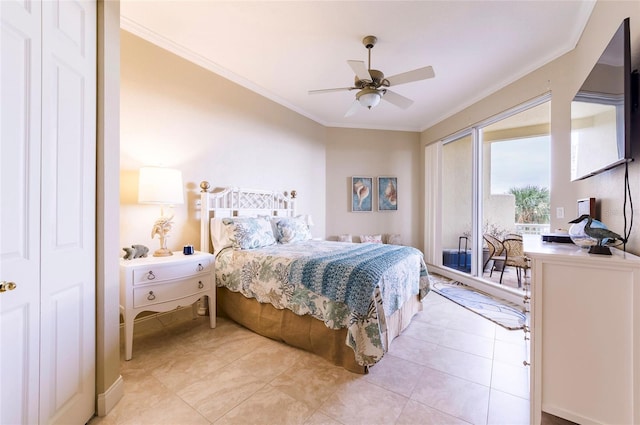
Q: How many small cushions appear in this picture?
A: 3